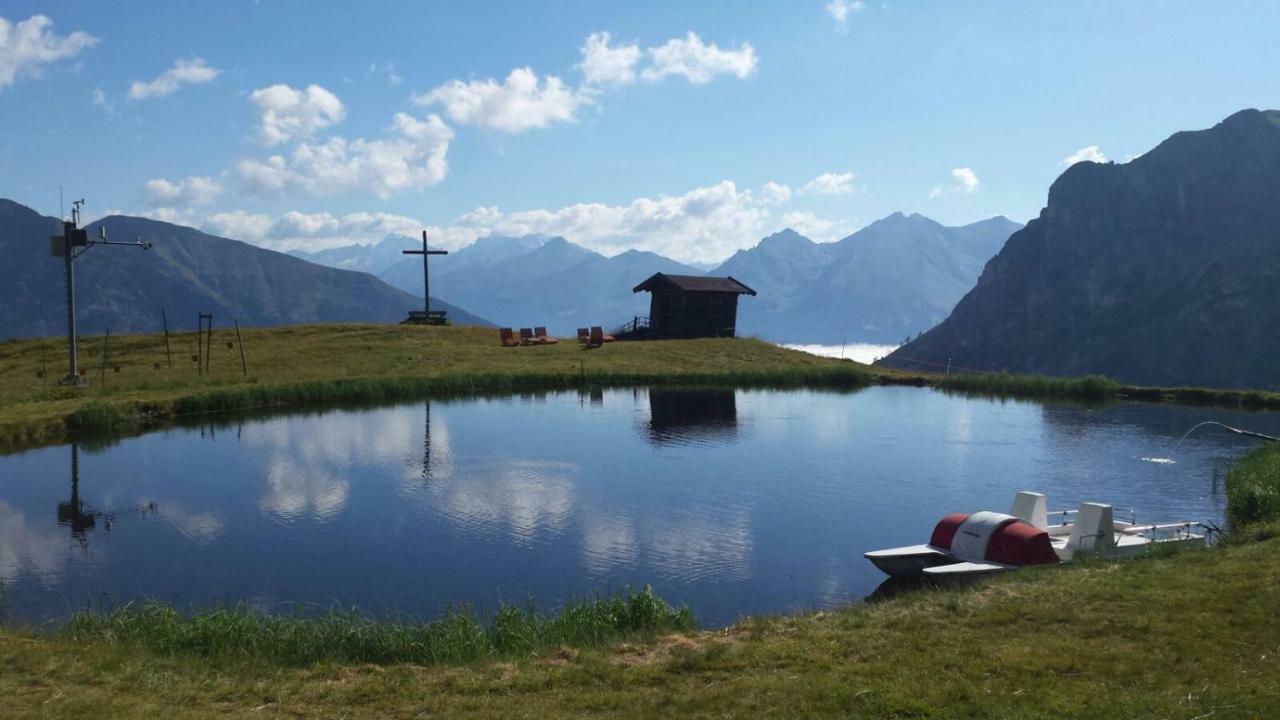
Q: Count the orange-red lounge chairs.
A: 5